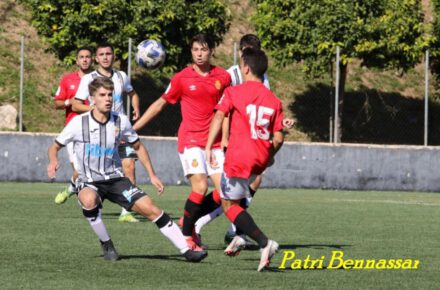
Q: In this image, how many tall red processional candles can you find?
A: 0